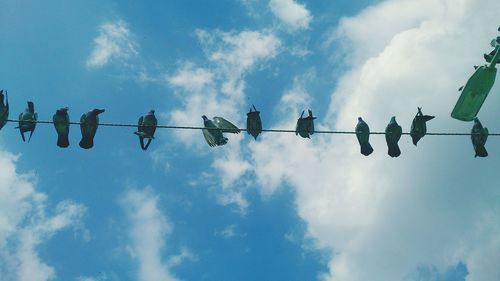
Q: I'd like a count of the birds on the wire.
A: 12